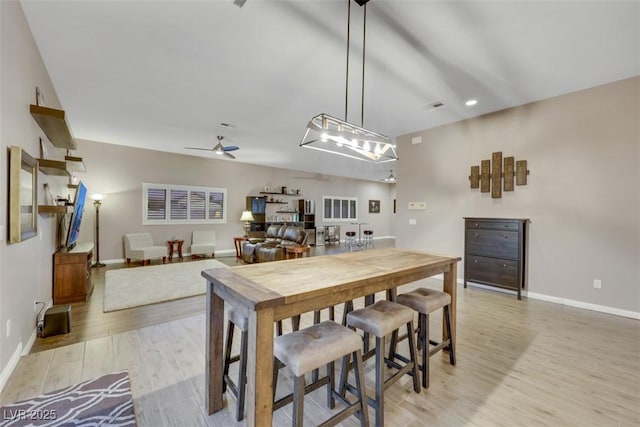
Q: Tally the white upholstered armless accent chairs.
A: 2